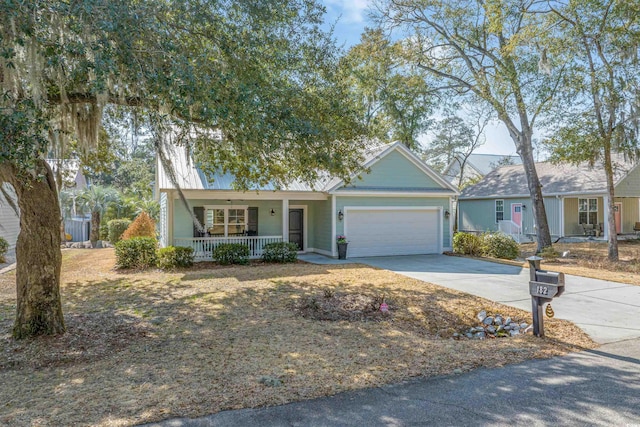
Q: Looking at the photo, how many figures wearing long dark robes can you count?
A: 0